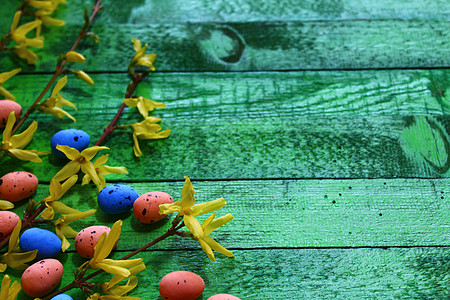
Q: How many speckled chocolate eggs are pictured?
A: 12